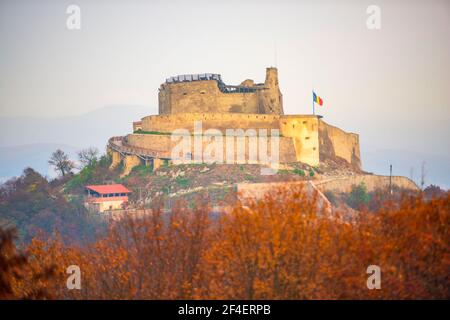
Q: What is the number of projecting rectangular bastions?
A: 1